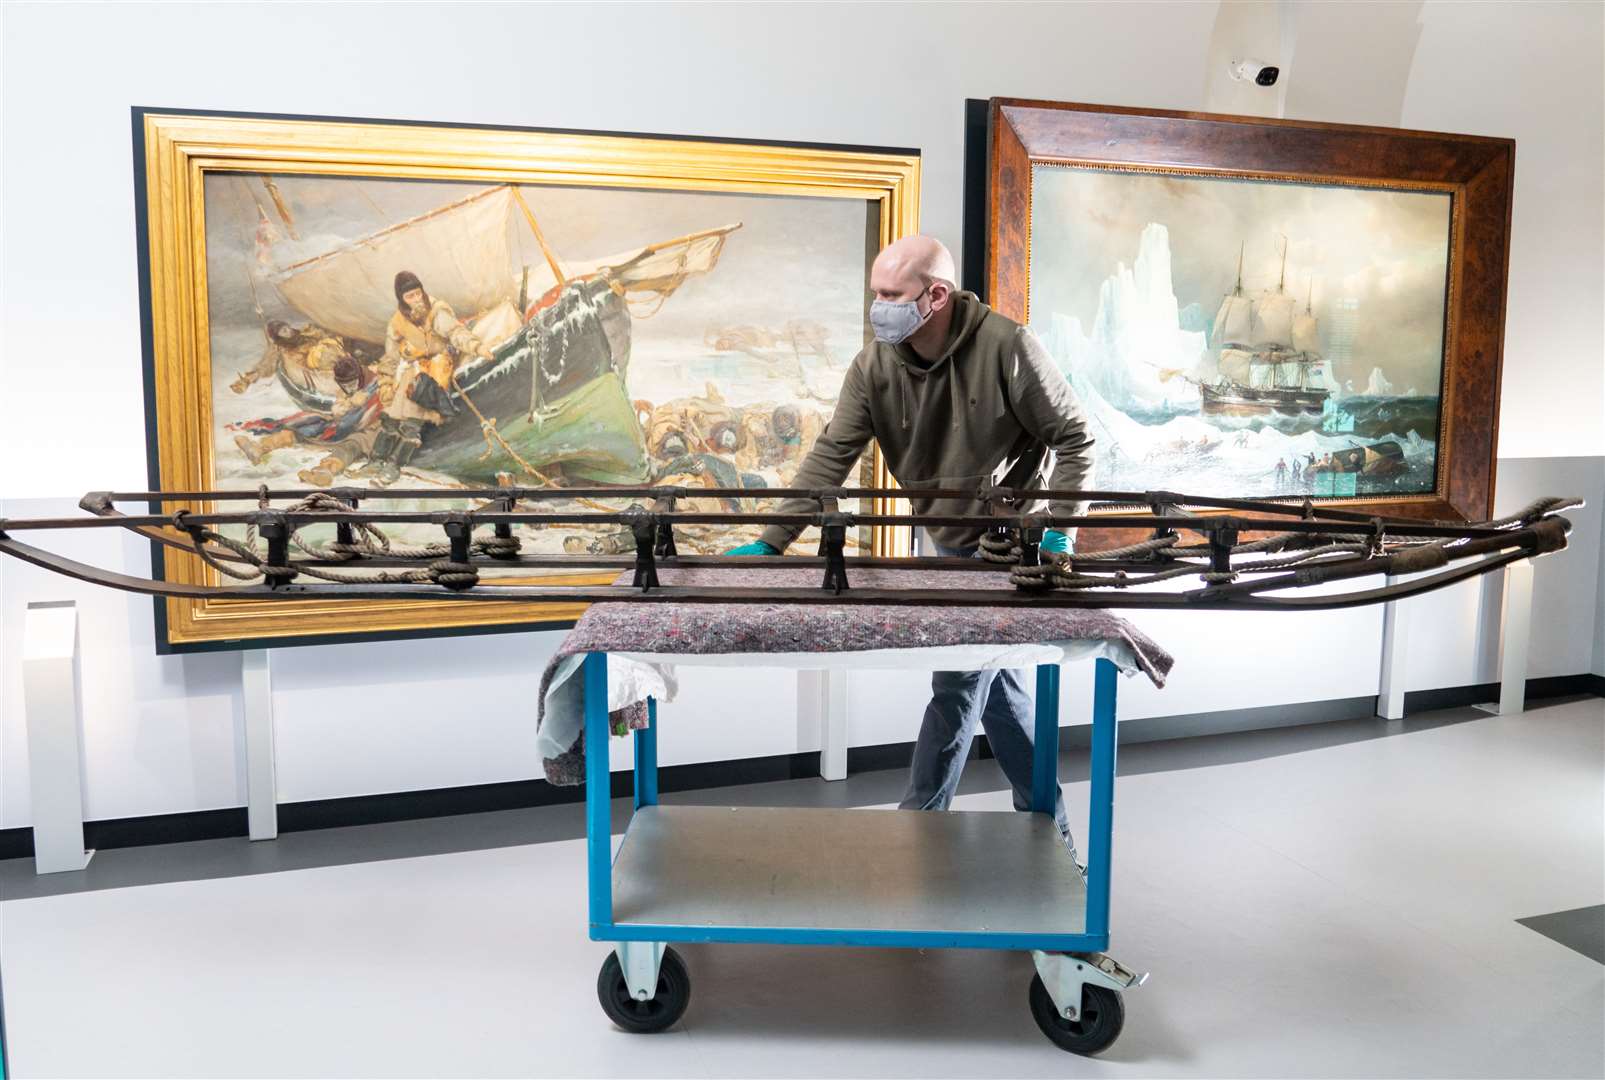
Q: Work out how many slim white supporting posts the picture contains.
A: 5